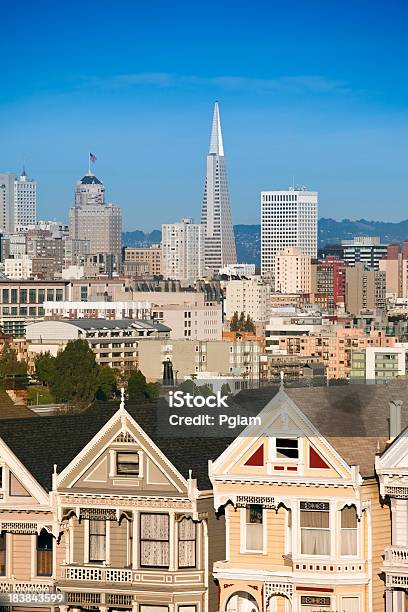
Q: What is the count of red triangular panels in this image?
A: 2